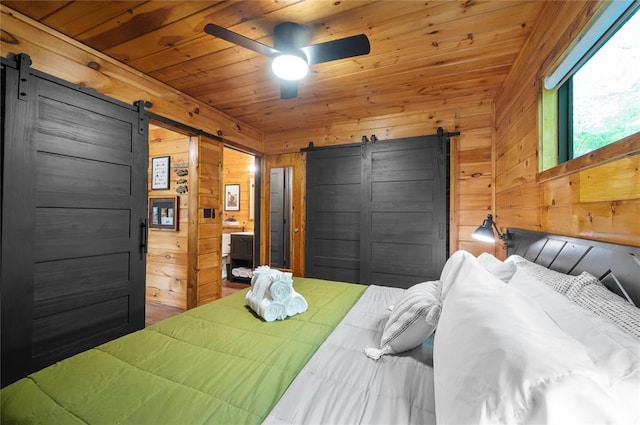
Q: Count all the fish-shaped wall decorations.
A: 3